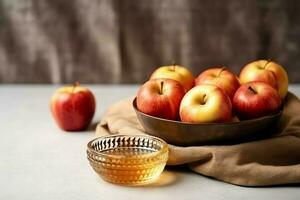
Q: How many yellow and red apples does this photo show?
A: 7